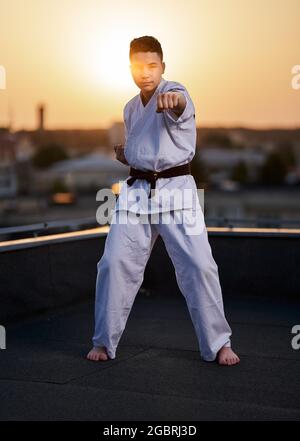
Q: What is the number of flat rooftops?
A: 1